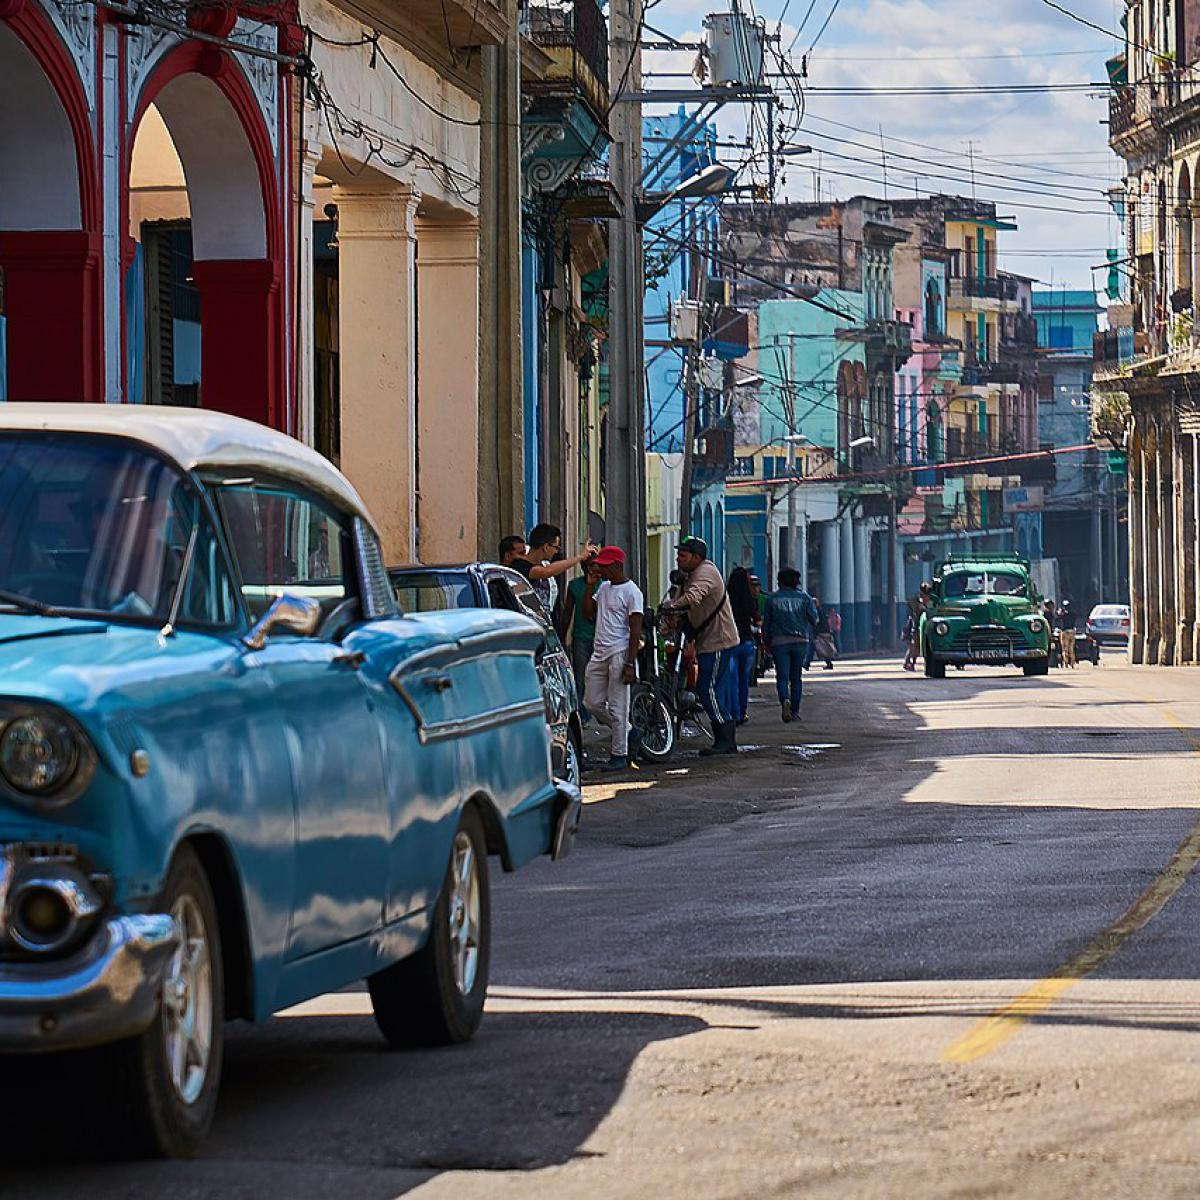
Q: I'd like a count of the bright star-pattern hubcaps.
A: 2